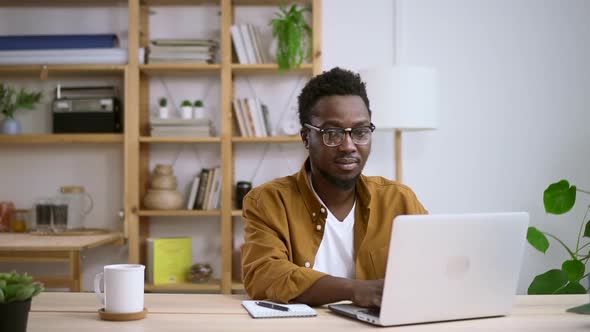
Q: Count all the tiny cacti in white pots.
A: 3